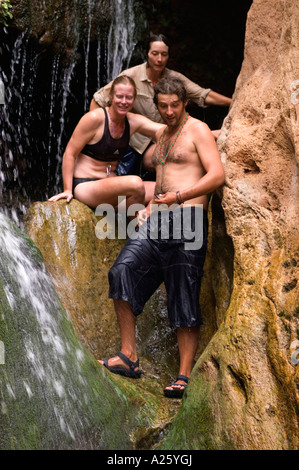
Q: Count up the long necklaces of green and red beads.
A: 2